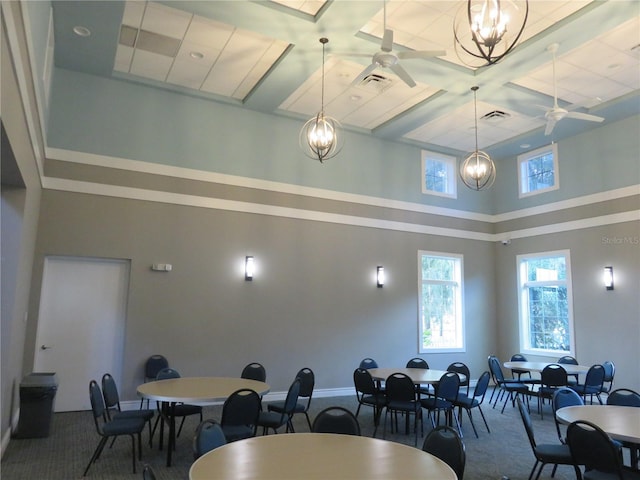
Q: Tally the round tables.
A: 5